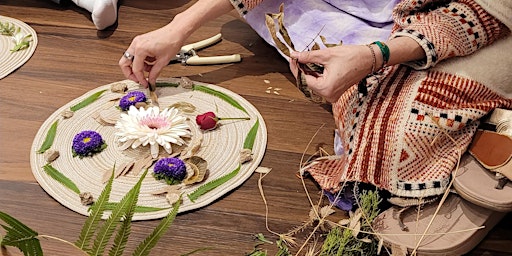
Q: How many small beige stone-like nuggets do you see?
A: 7